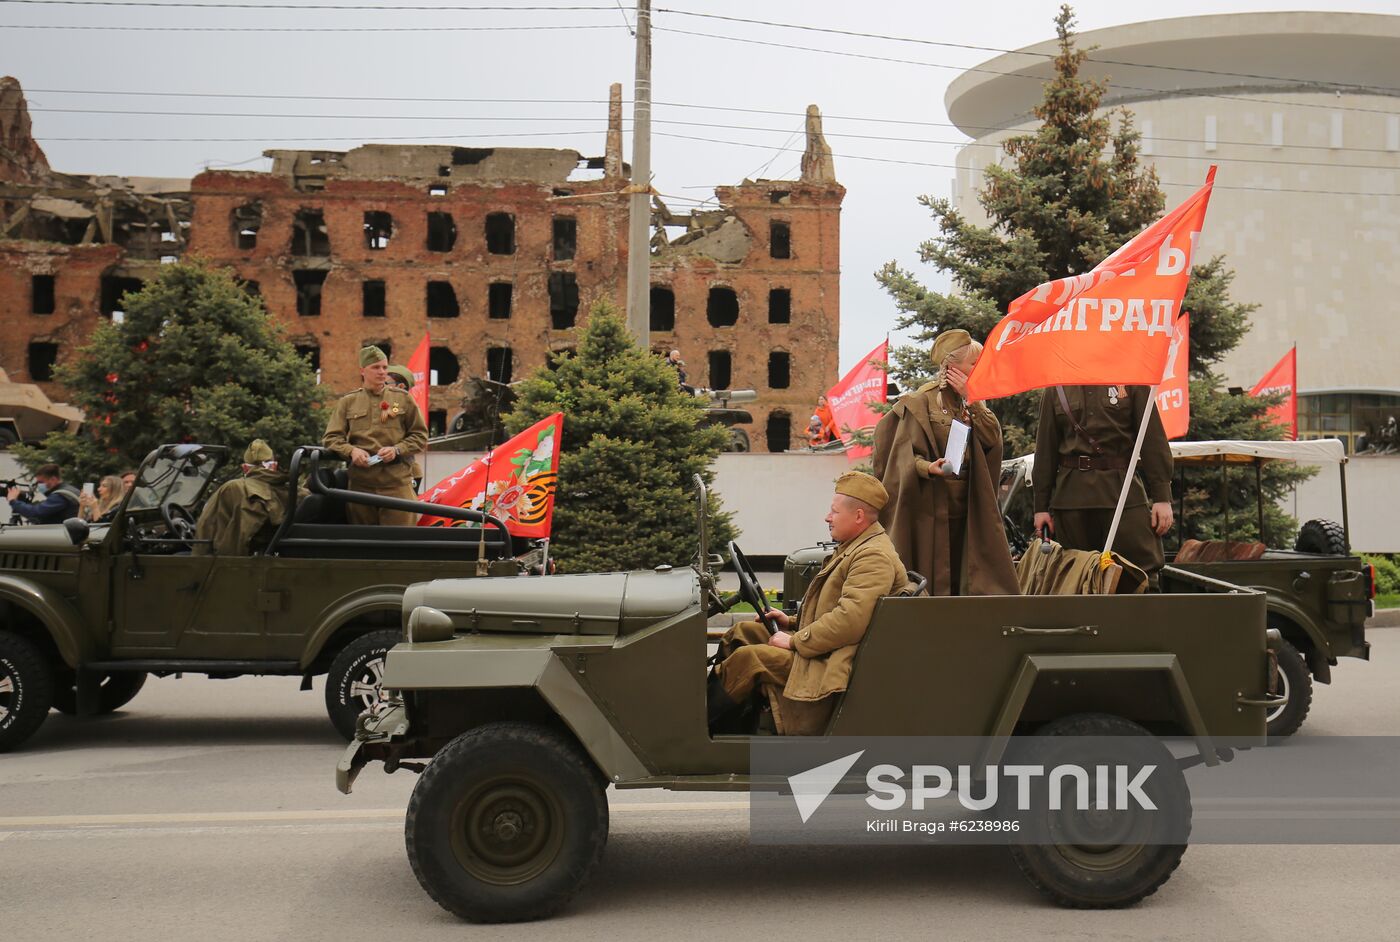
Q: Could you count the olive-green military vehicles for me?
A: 3